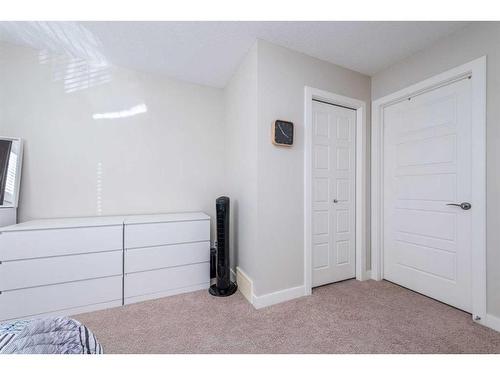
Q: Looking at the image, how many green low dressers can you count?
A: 0